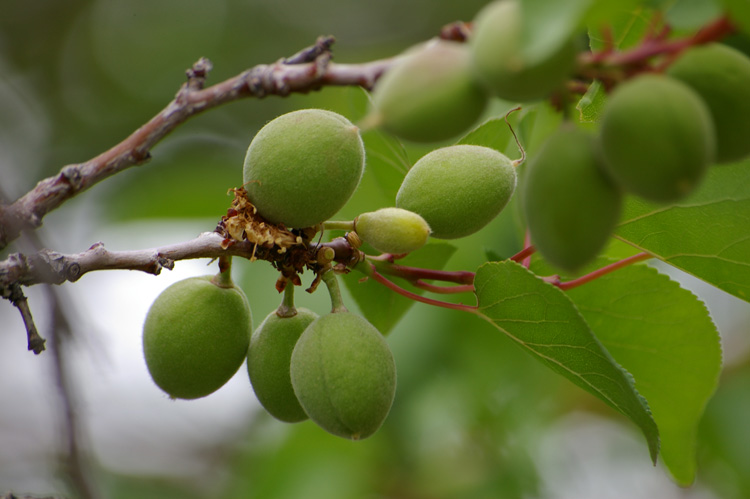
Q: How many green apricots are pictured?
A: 11